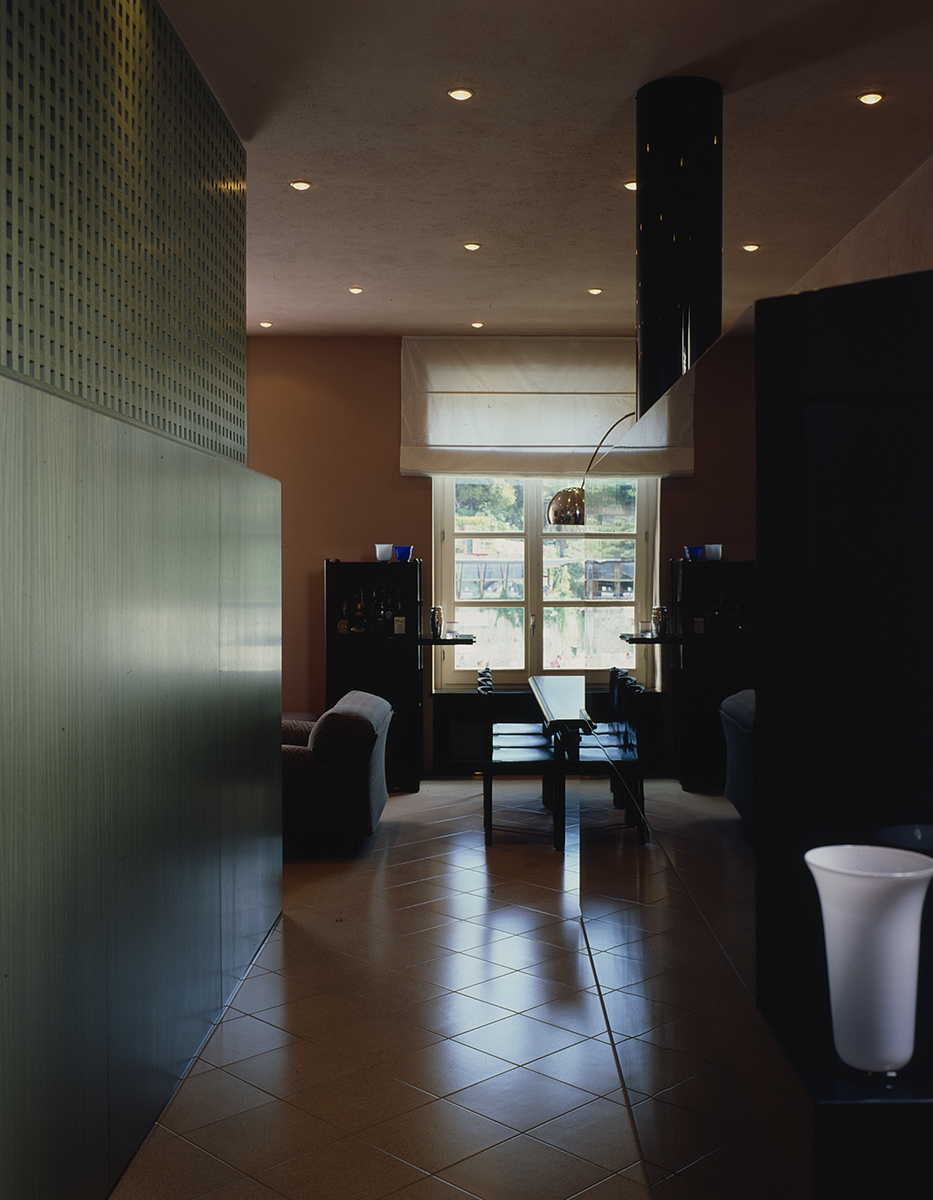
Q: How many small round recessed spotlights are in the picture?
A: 10